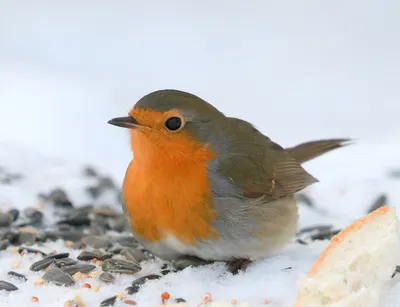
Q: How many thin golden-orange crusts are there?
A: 1